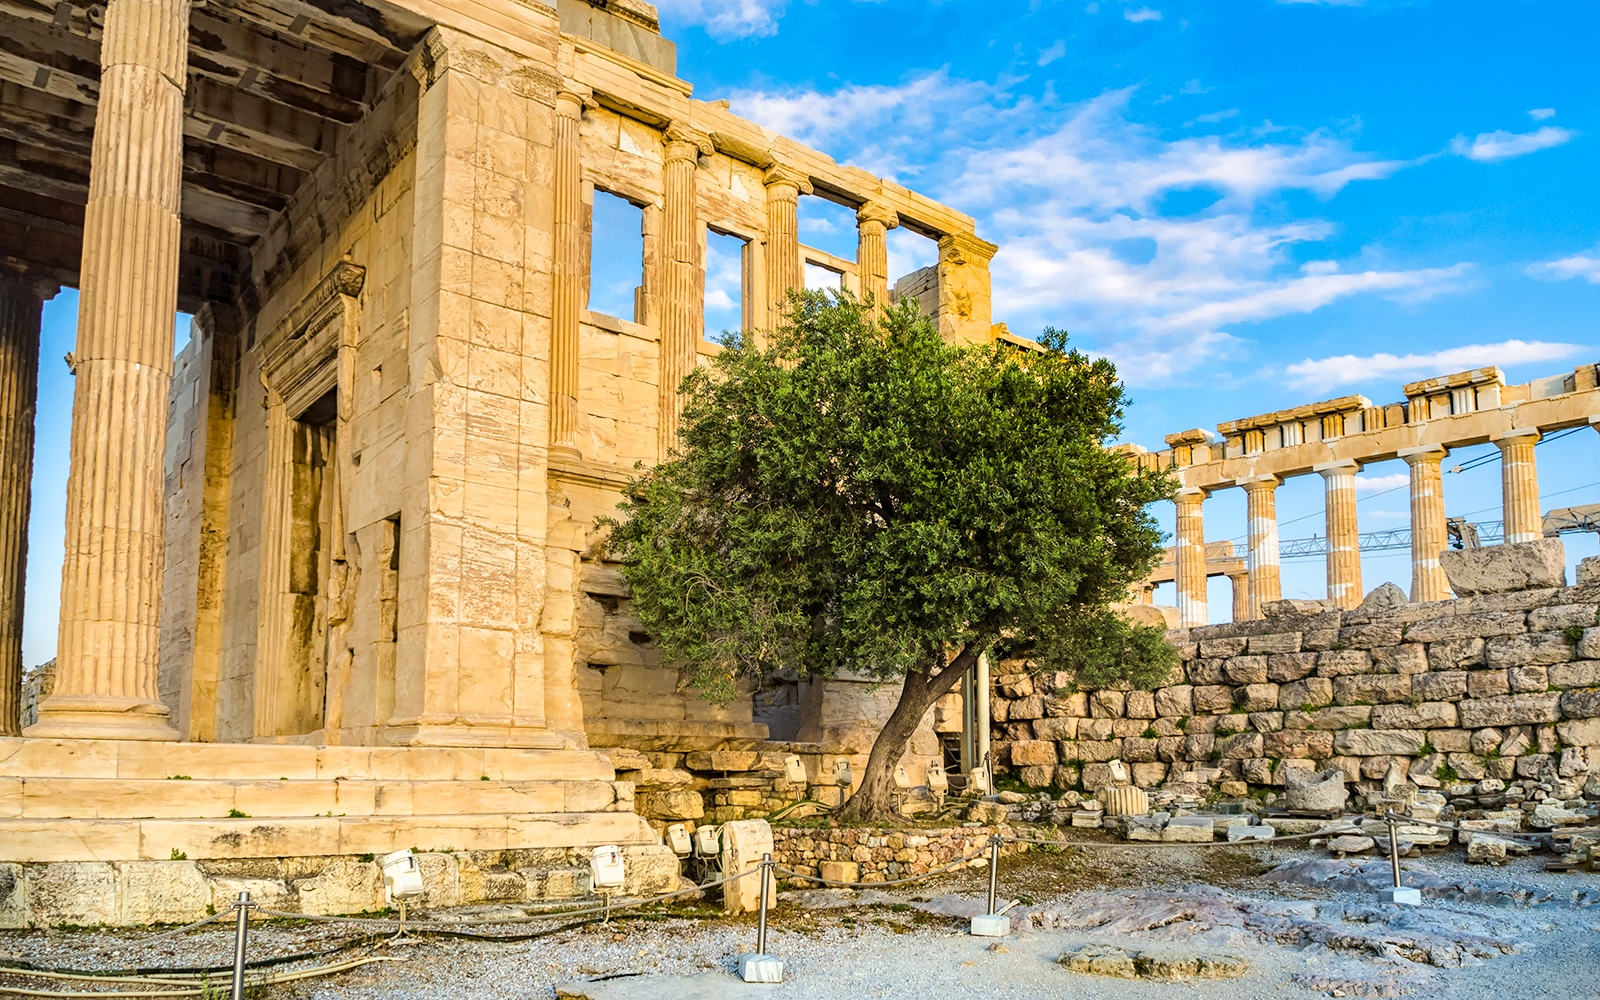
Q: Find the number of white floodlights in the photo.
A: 10